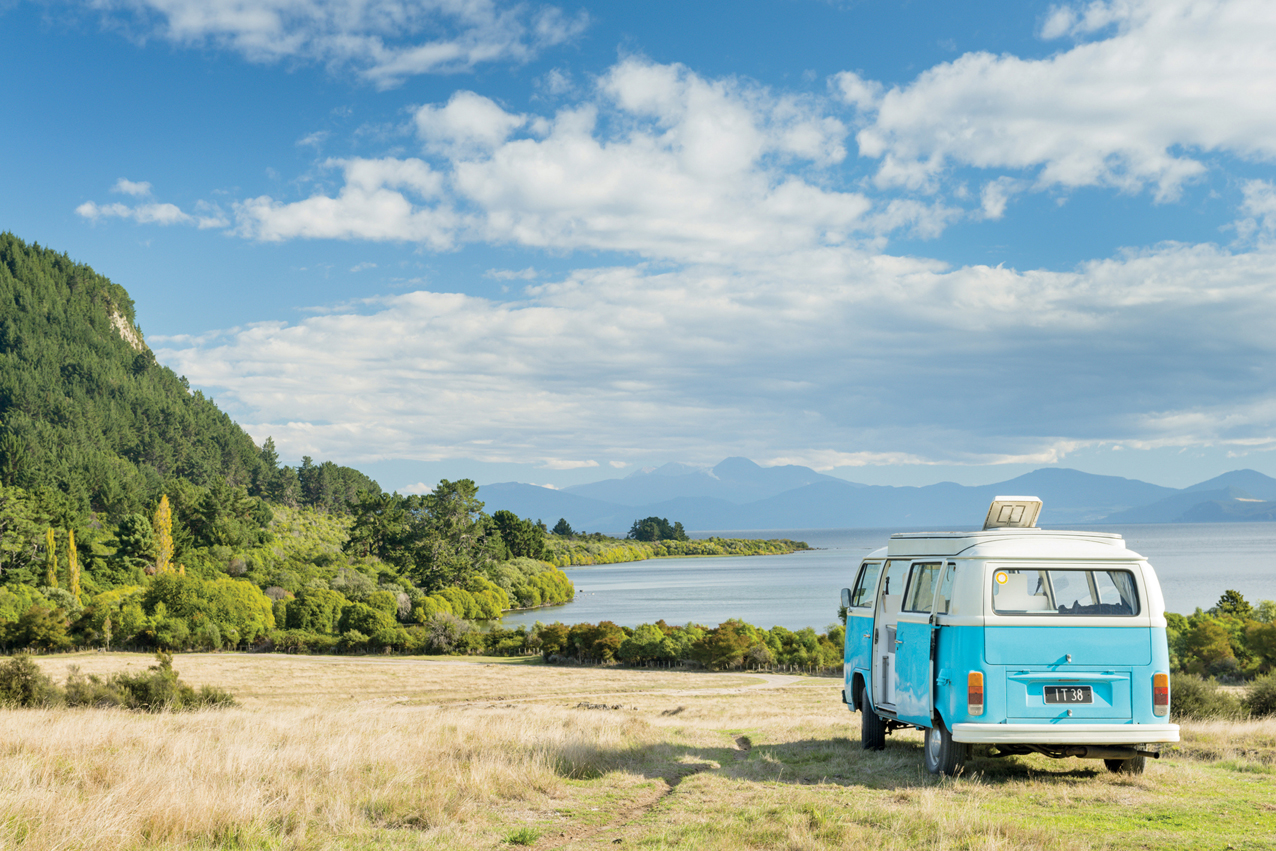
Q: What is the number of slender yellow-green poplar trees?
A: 3